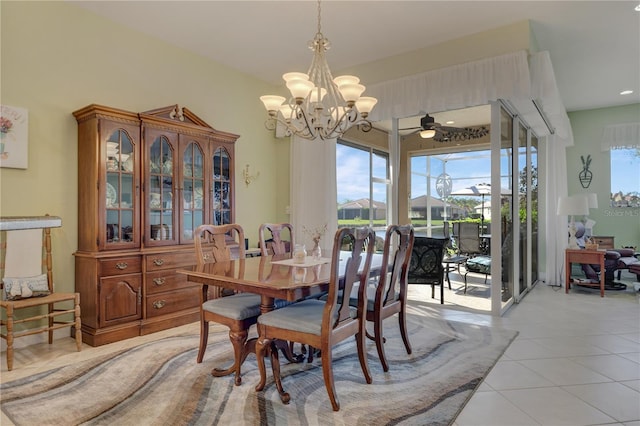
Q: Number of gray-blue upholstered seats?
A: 4